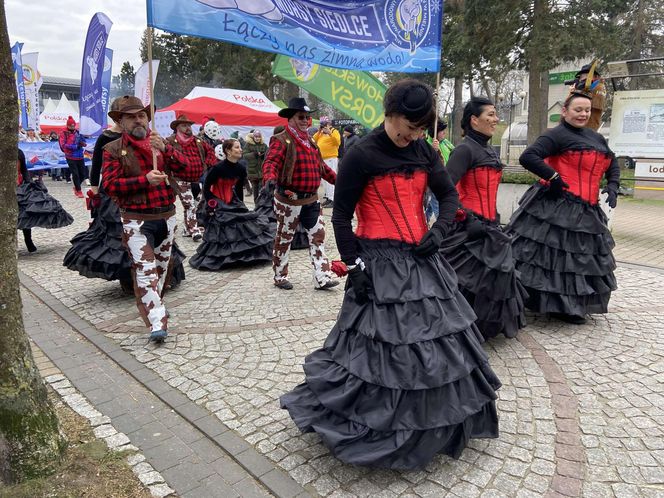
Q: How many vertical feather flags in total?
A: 5